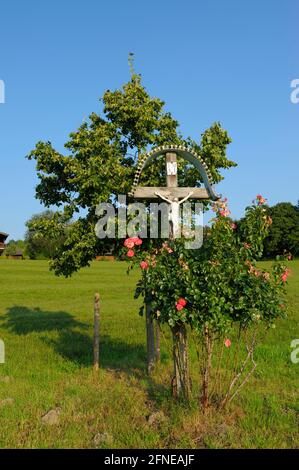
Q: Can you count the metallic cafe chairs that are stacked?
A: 0